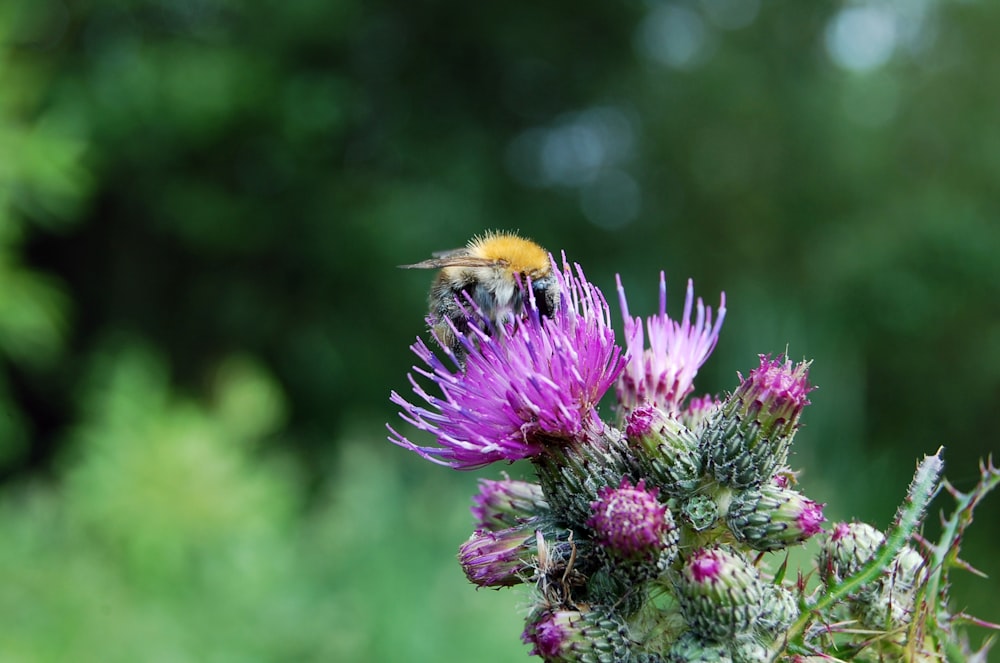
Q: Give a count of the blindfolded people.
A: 0